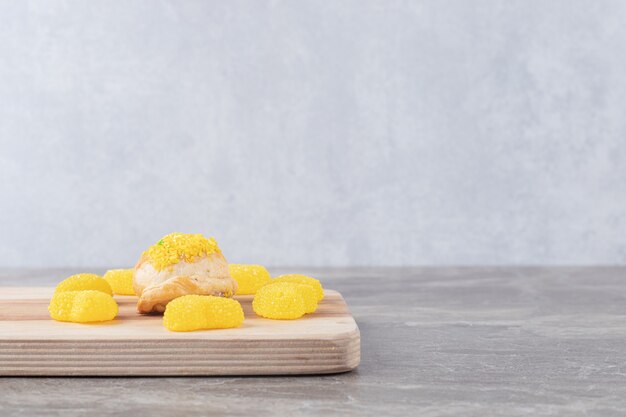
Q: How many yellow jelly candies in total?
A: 7